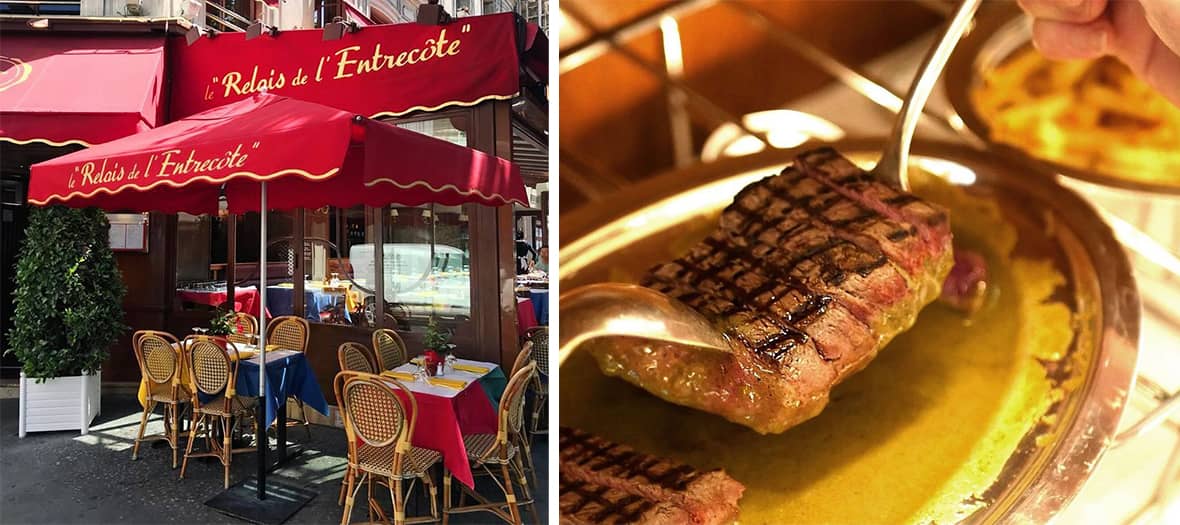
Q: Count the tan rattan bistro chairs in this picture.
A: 10